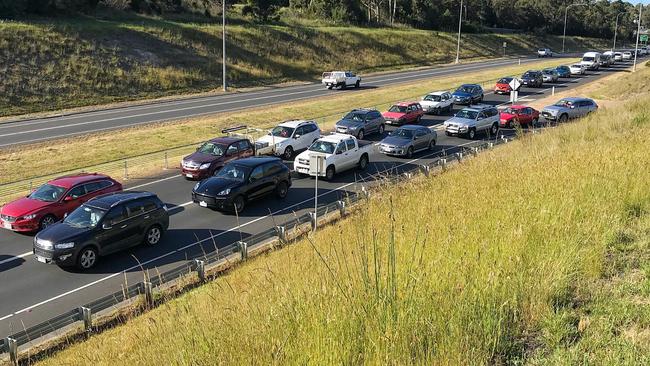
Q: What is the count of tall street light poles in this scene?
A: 5